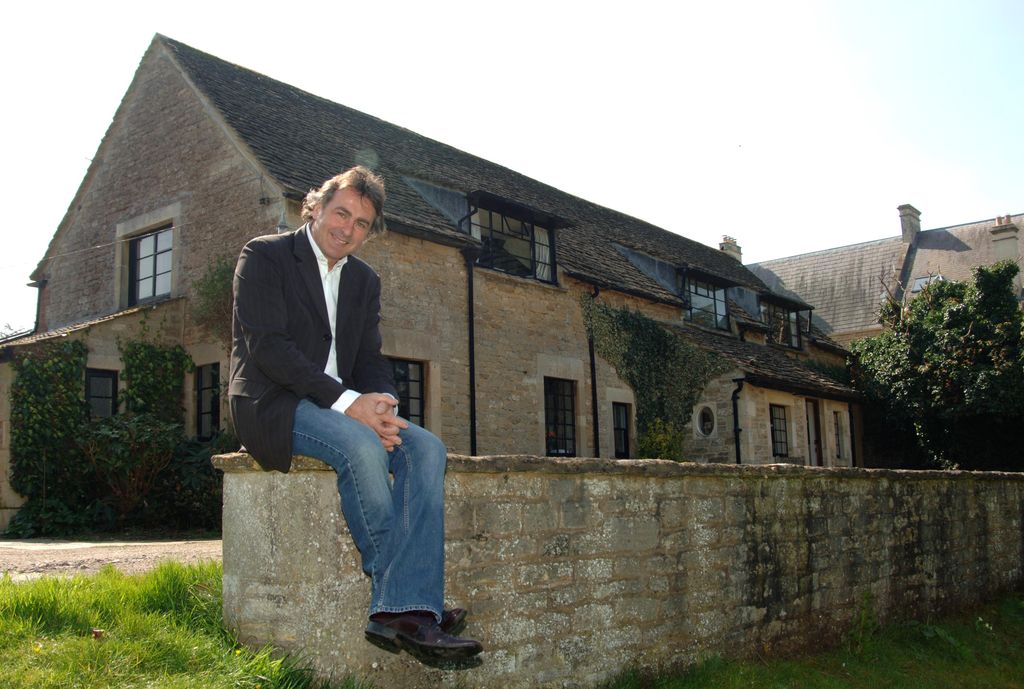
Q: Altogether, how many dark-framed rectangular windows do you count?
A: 11